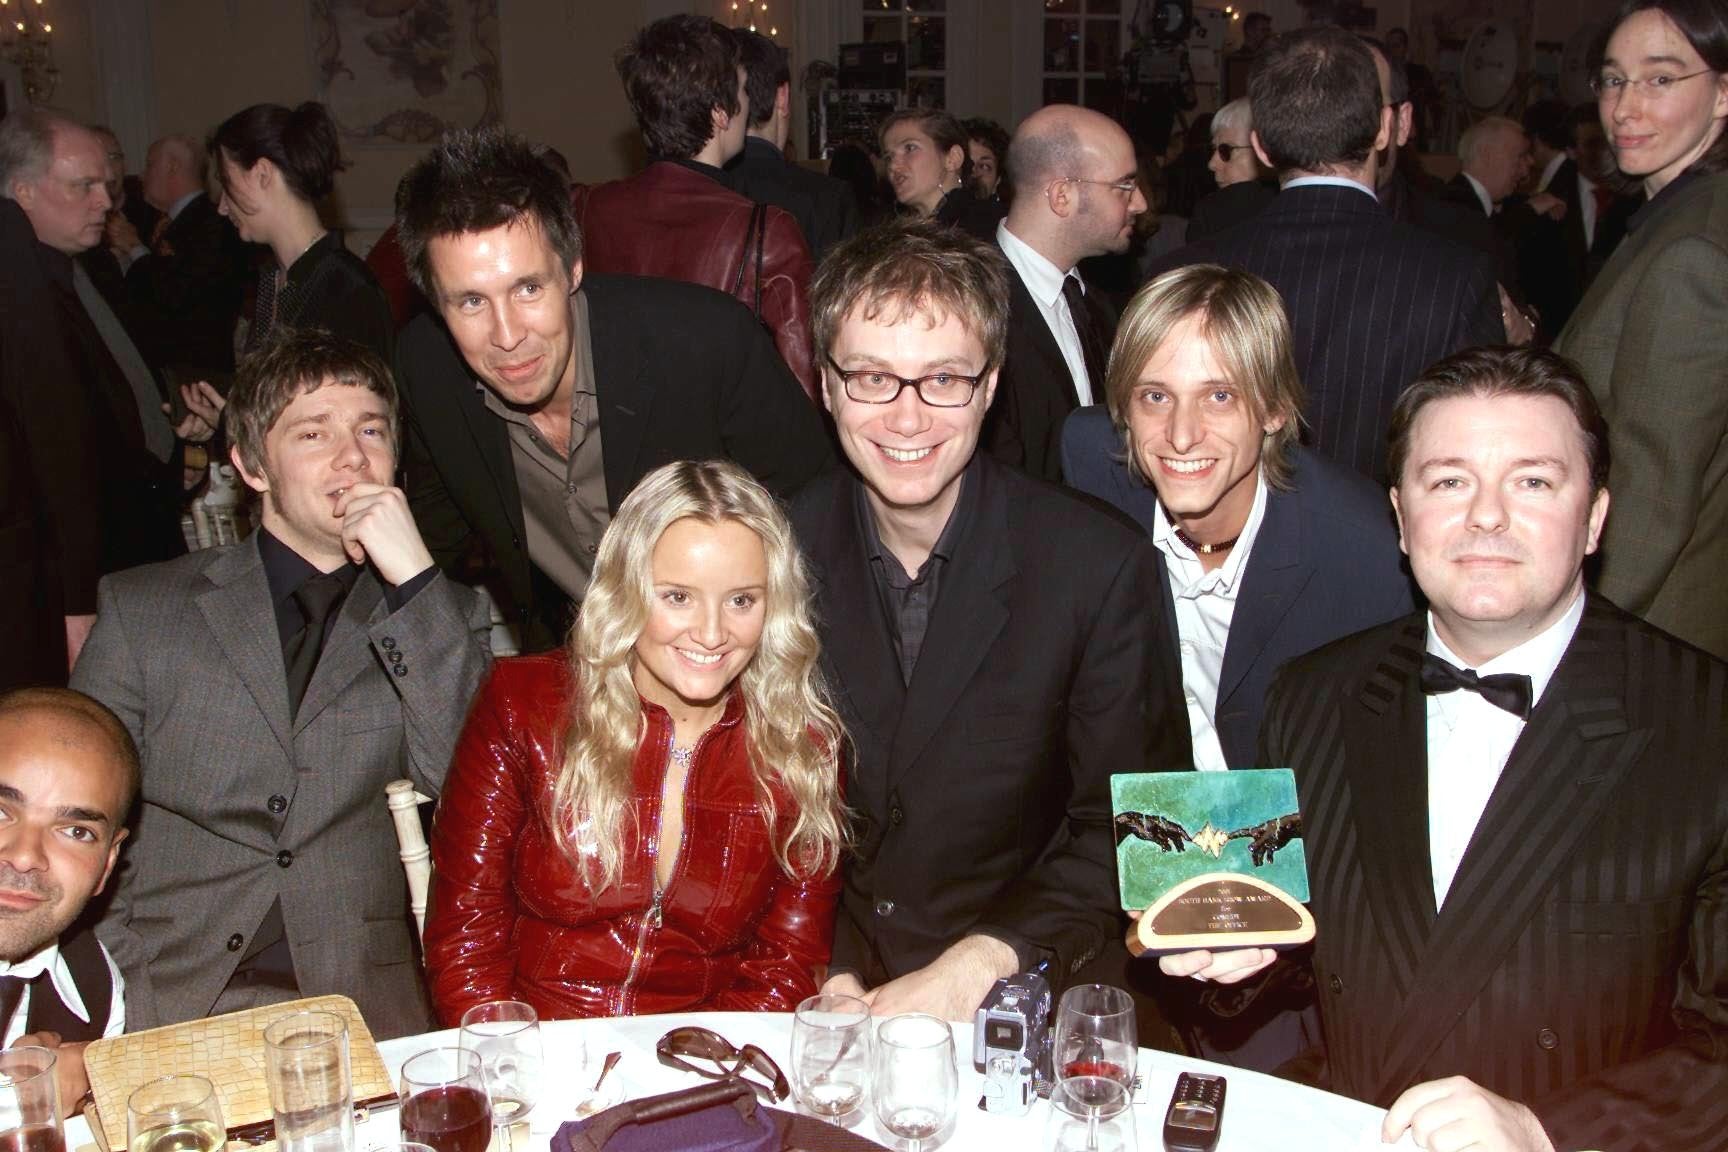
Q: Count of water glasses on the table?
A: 1